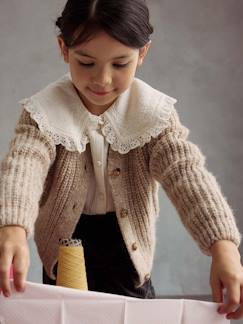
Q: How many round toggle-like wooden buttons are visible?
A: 4